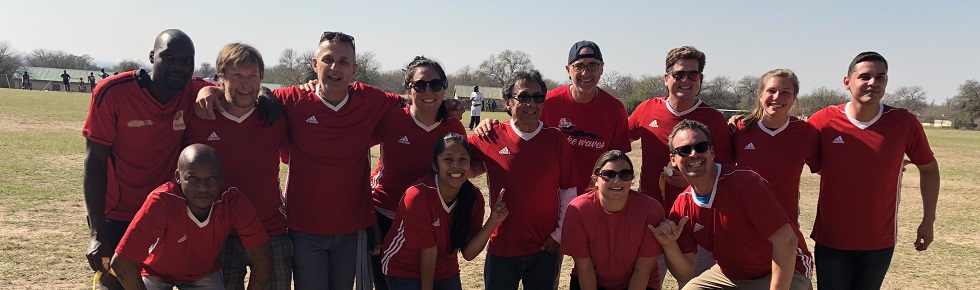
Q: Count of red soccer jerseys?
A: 11